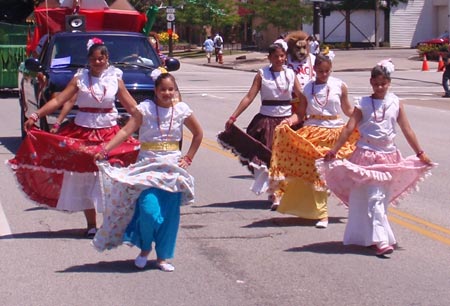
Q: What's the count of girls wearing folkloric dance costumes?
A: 5